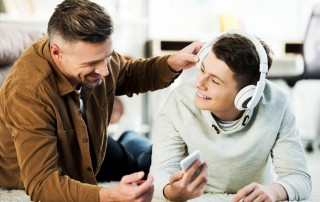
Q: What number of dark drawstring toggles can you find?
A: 2